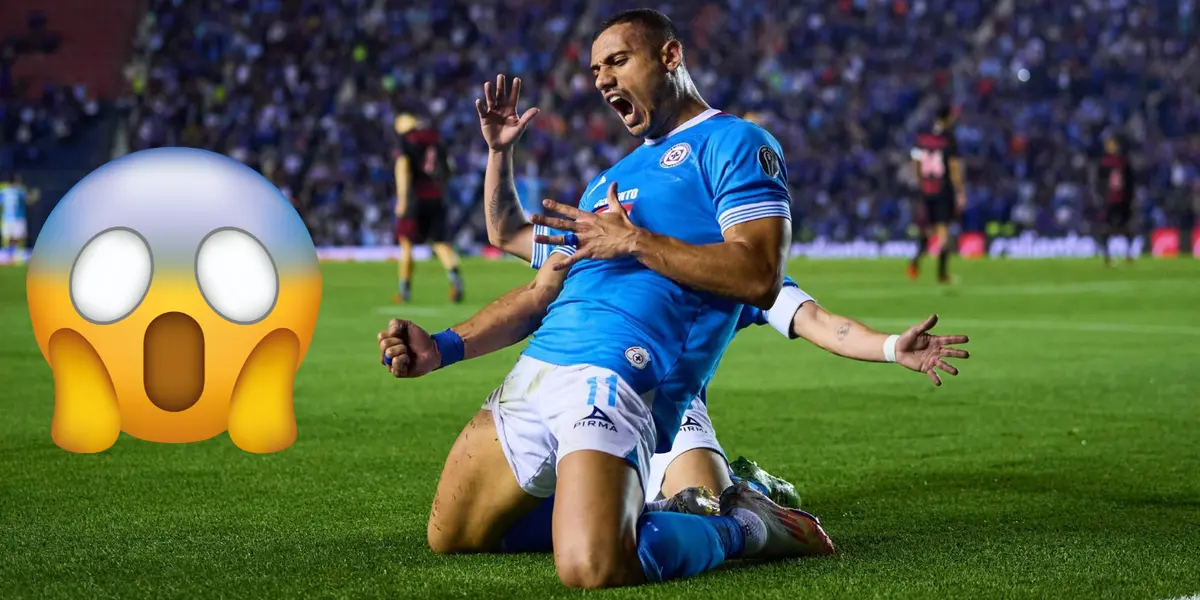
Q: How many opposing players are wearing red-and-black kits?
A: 3